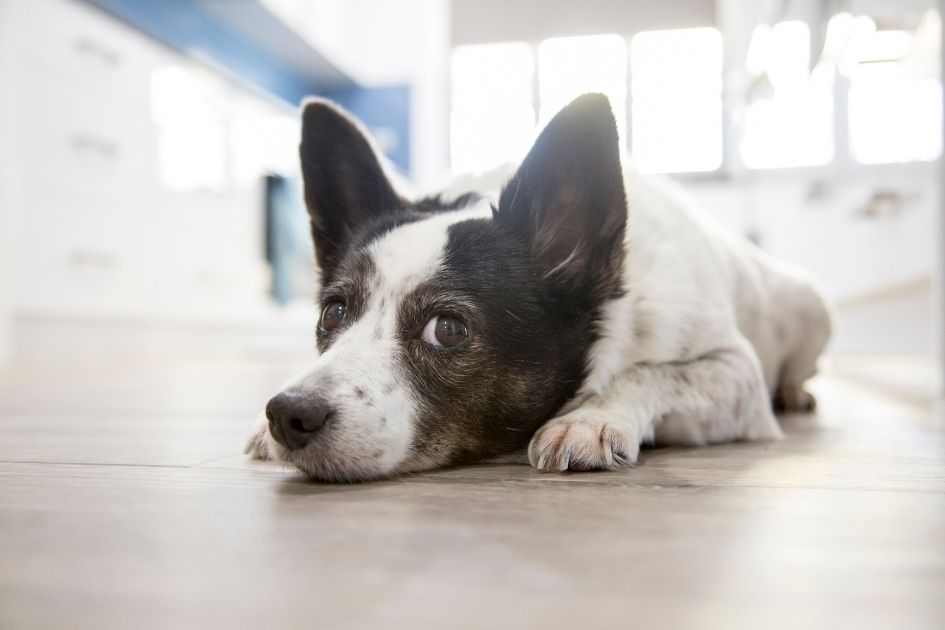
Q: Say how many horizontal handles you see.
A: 3